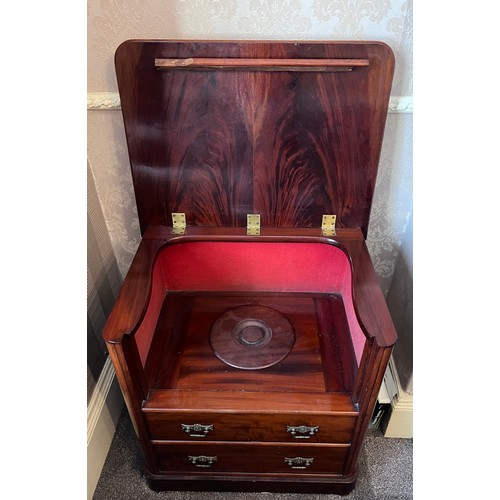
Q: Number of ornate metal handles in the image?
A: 4